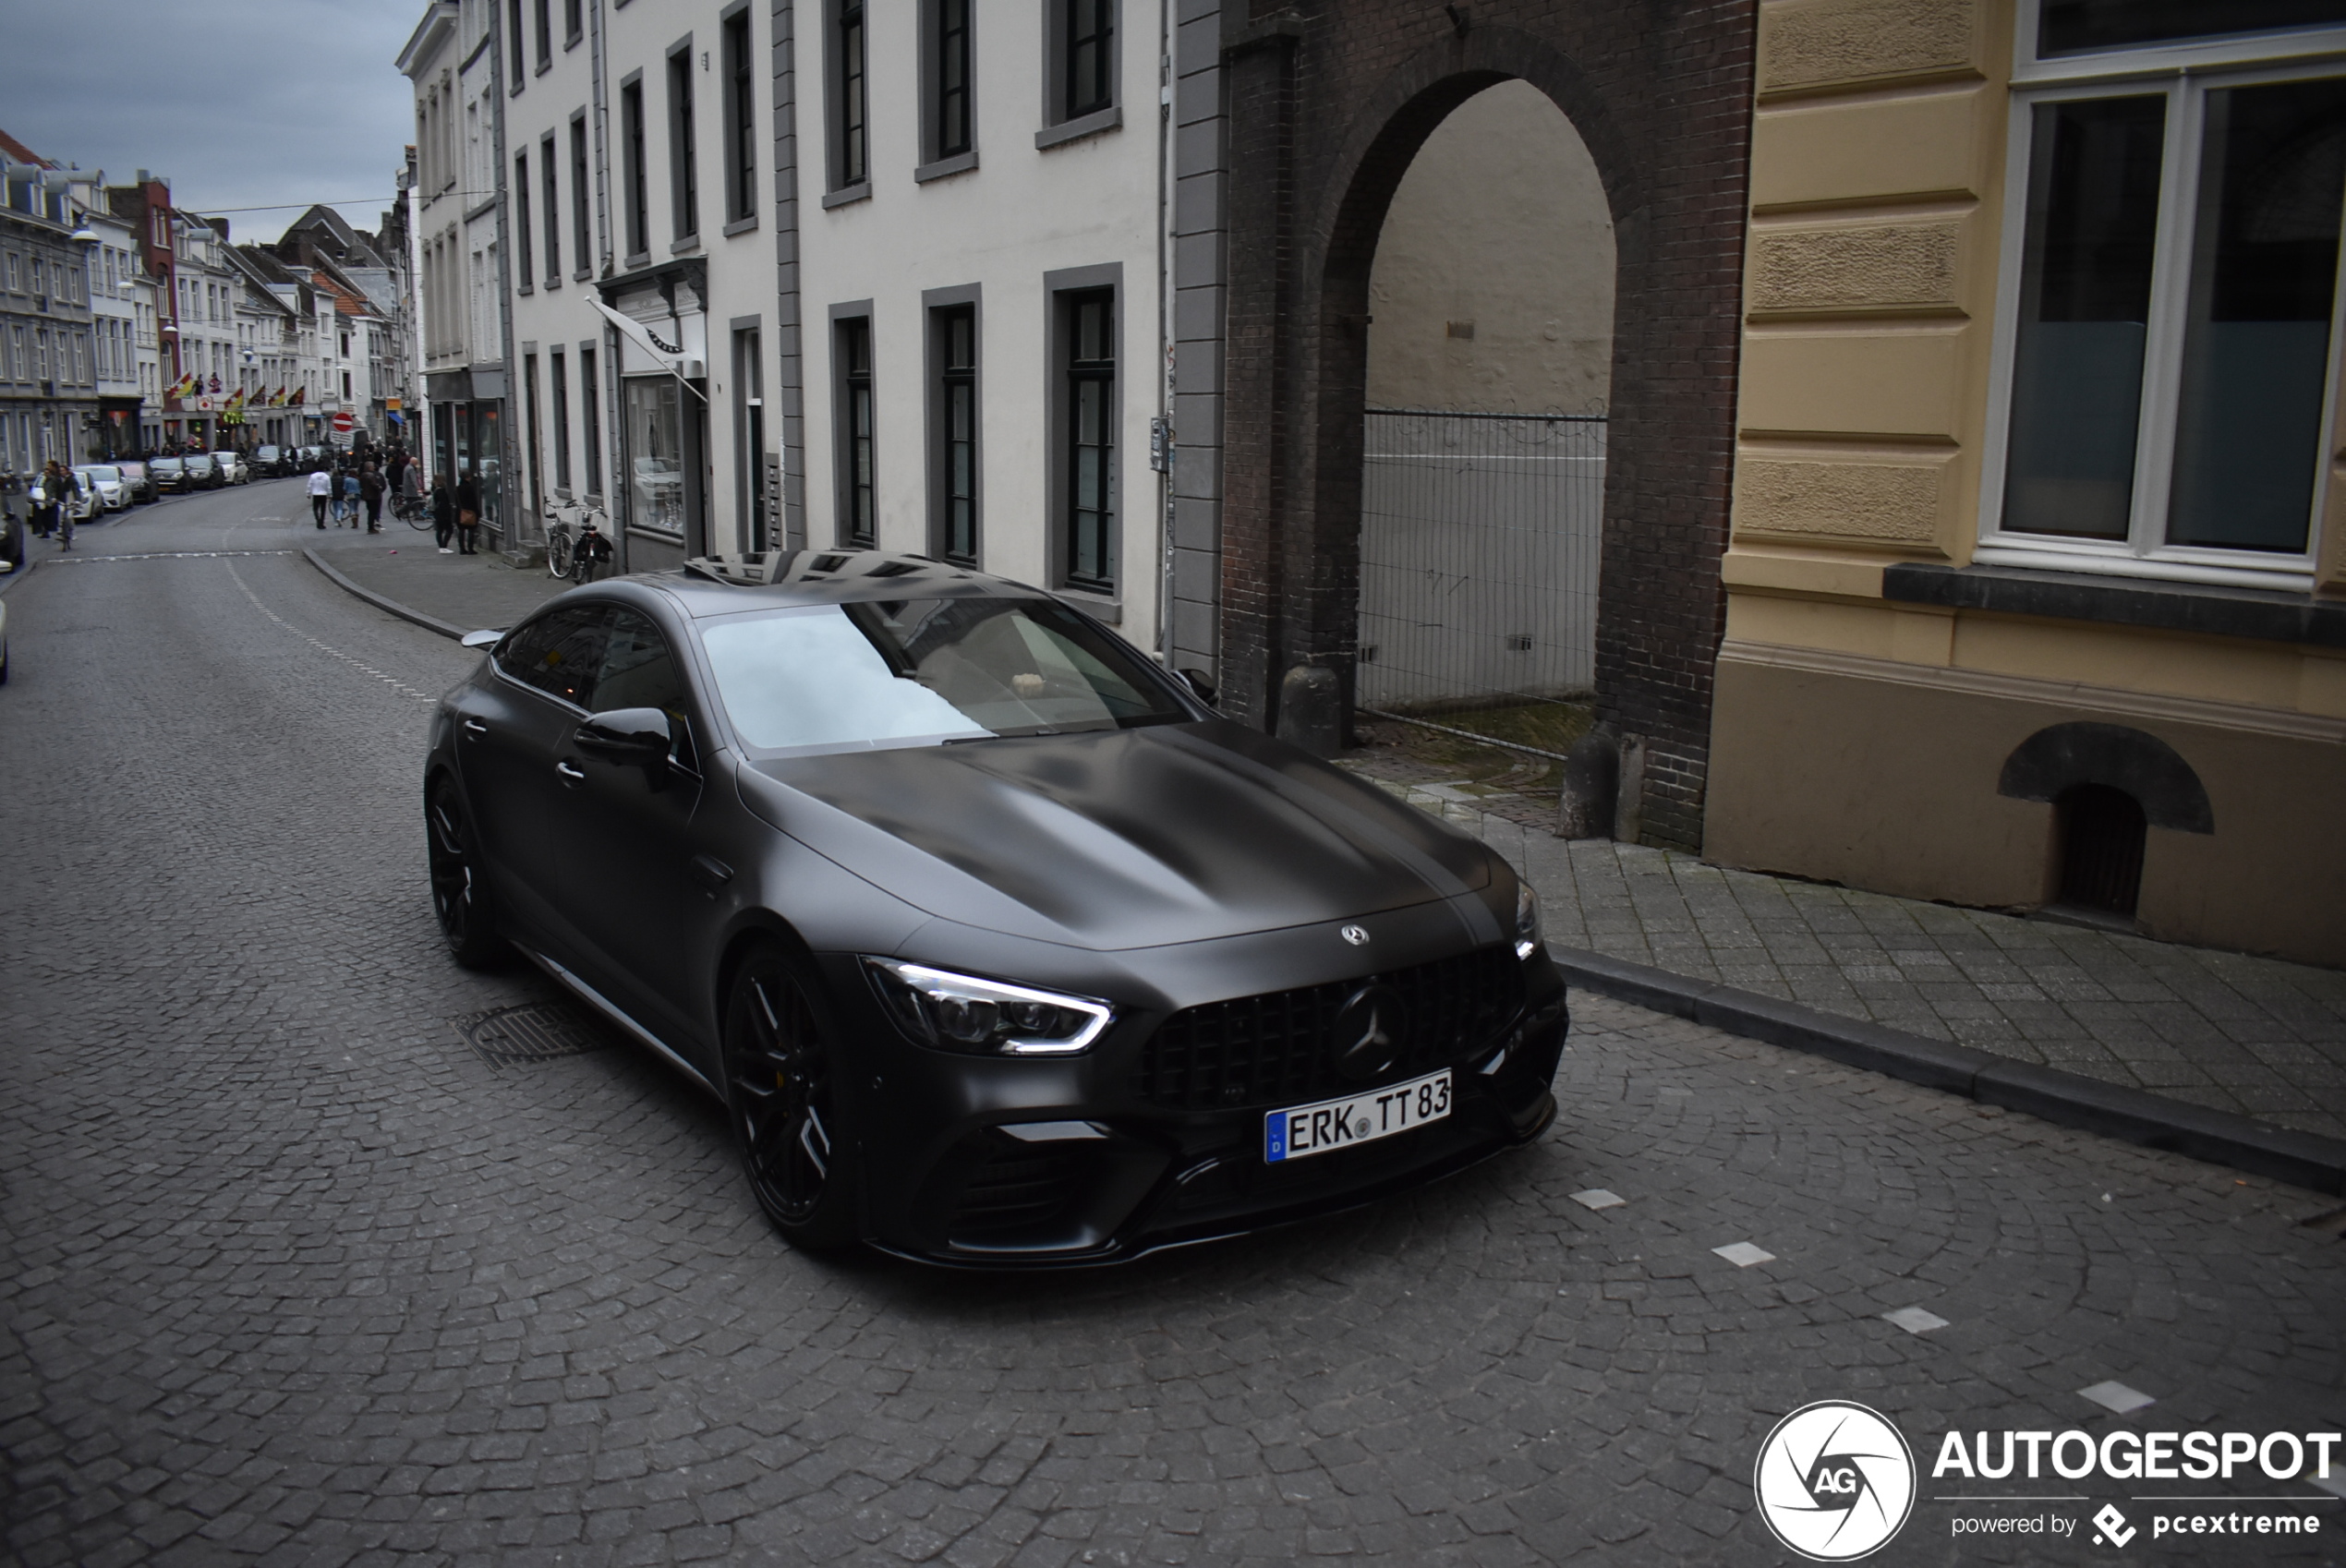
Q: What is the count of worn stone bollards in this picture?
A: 2